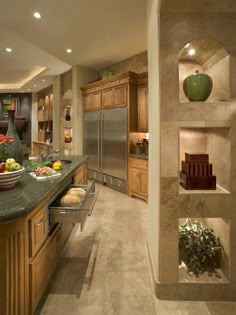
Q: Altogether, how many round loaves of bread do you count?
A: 2